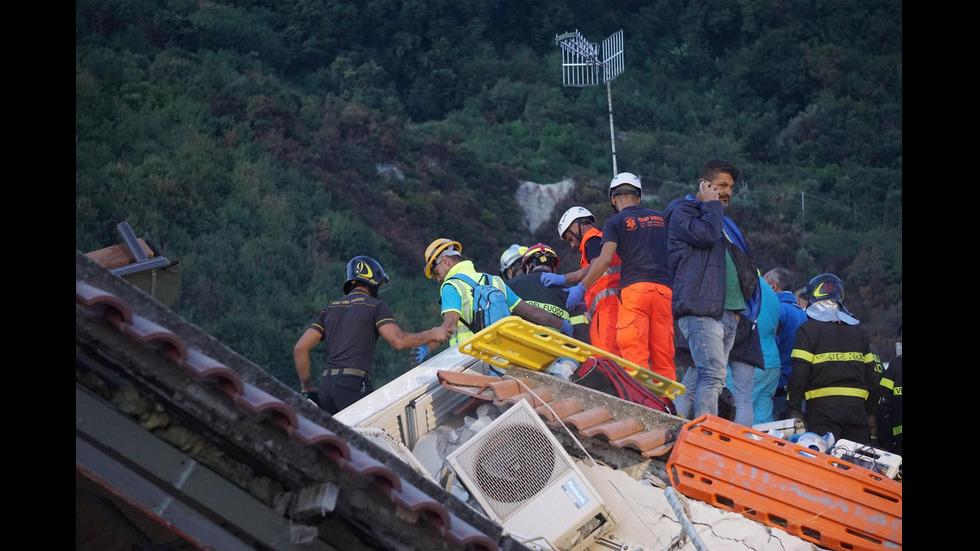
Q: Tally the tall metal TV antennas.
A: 1